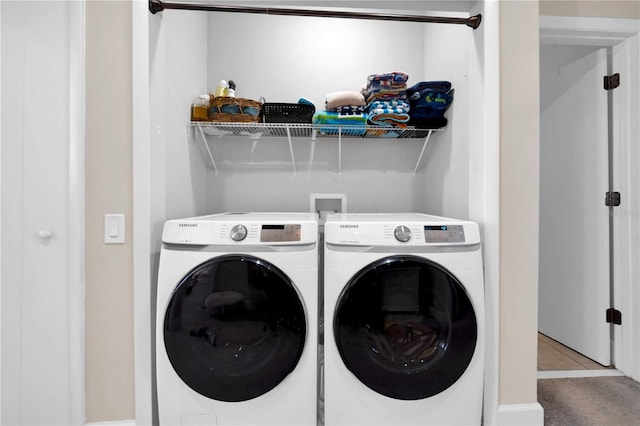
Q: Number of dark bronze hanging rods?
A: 1